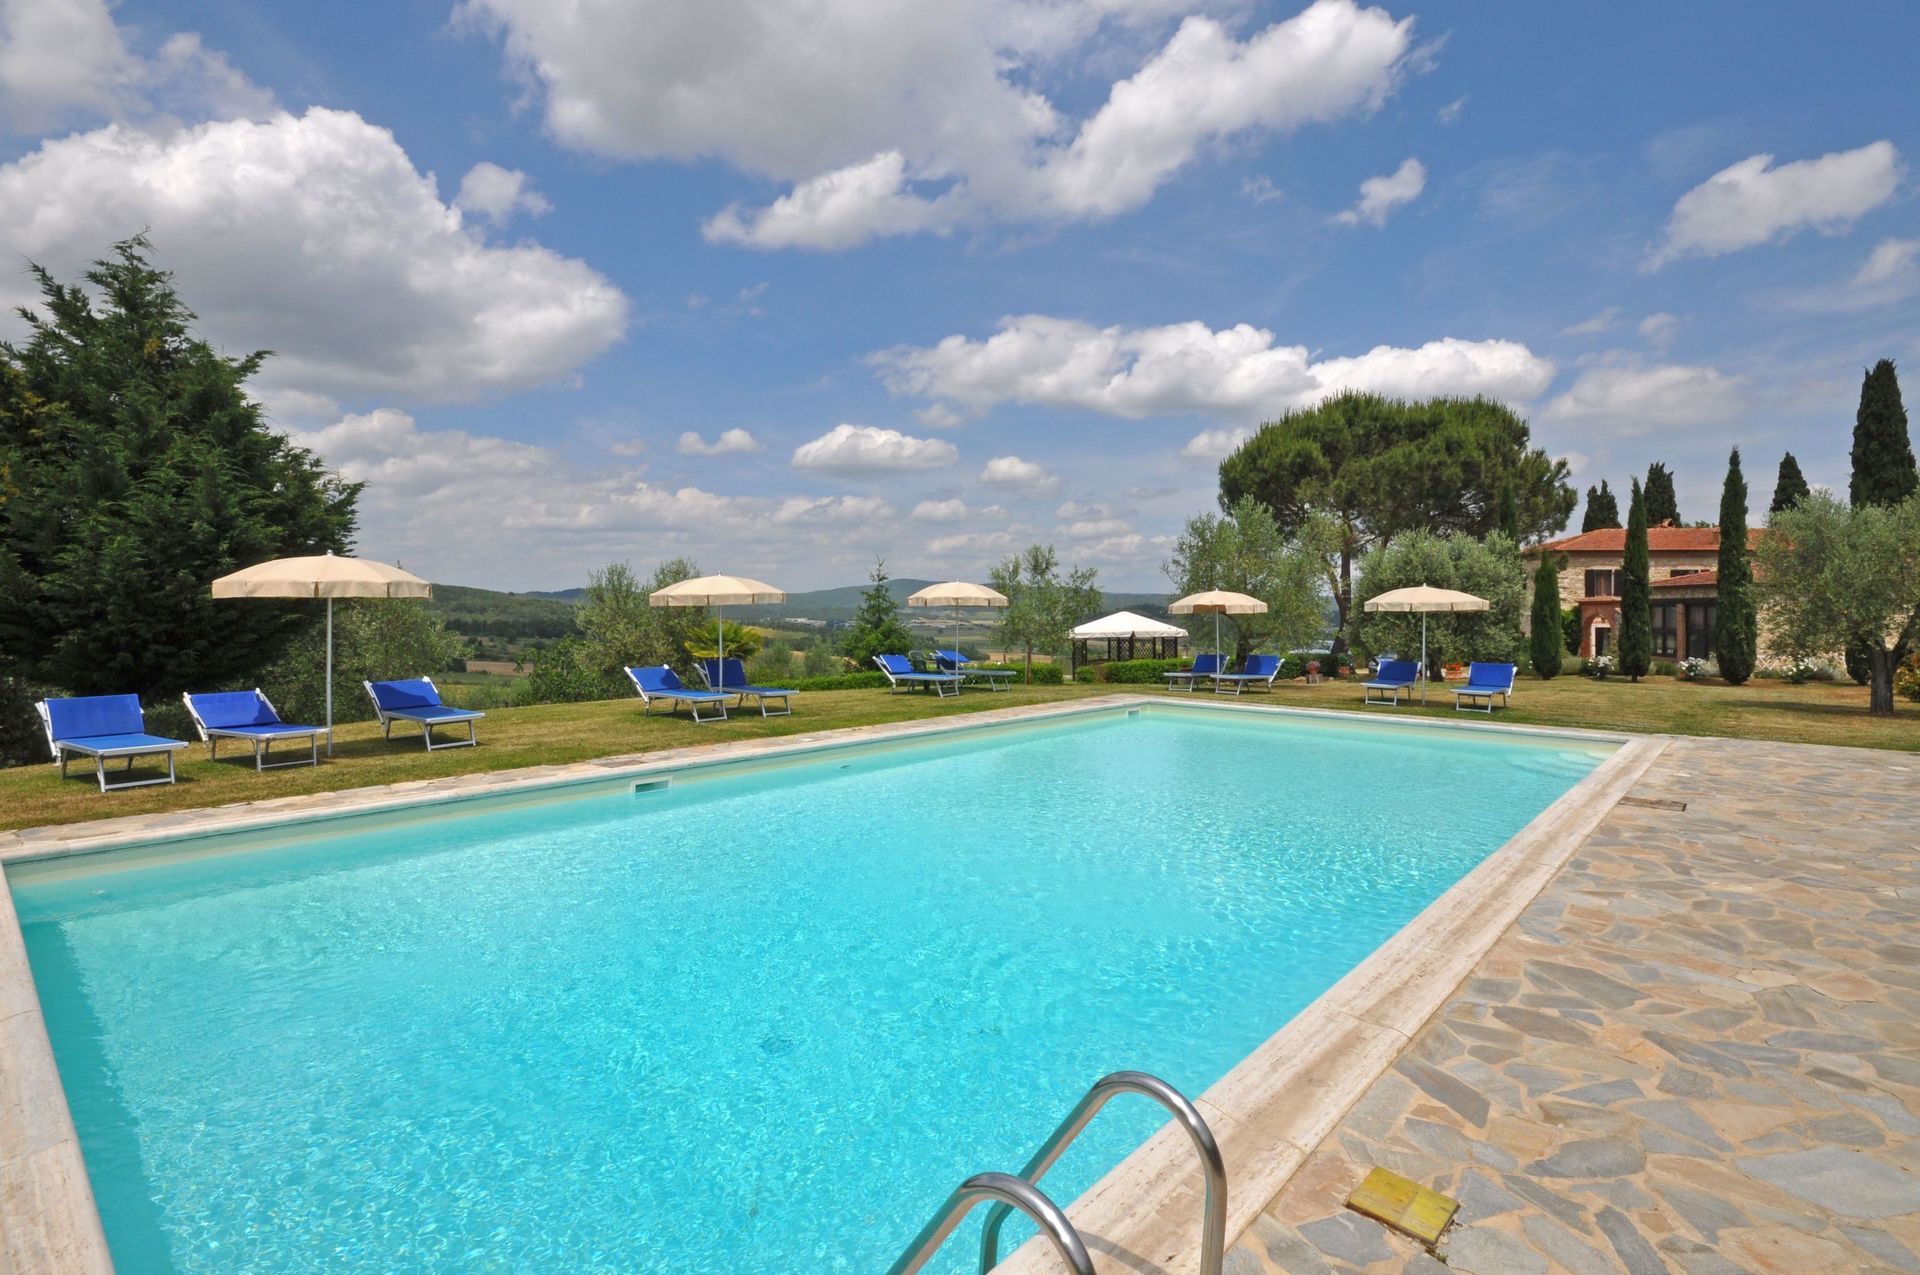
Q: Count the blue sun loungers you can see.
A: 11